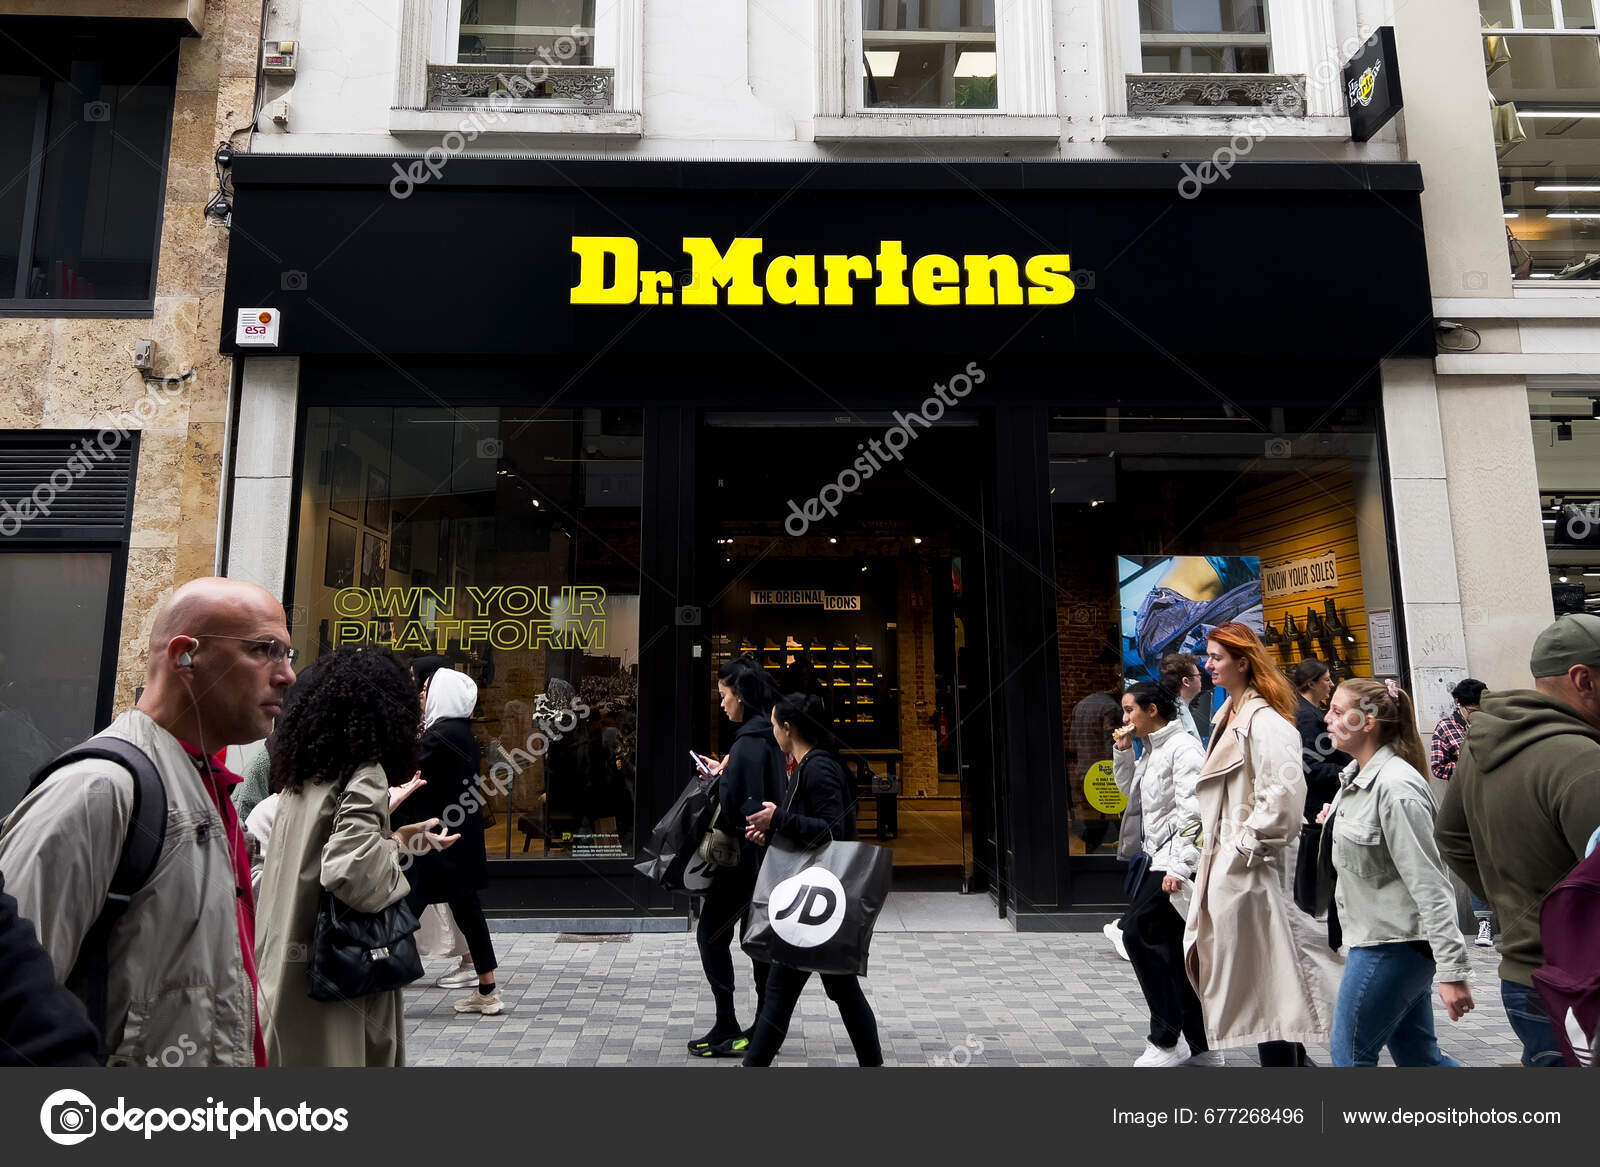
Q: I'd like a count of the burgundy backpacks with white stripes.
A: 1